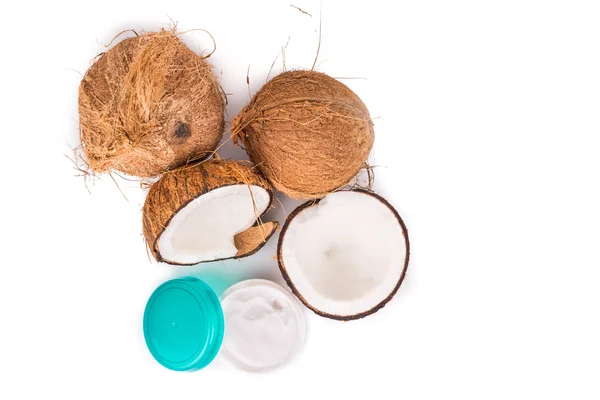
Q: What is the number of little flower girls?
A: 0